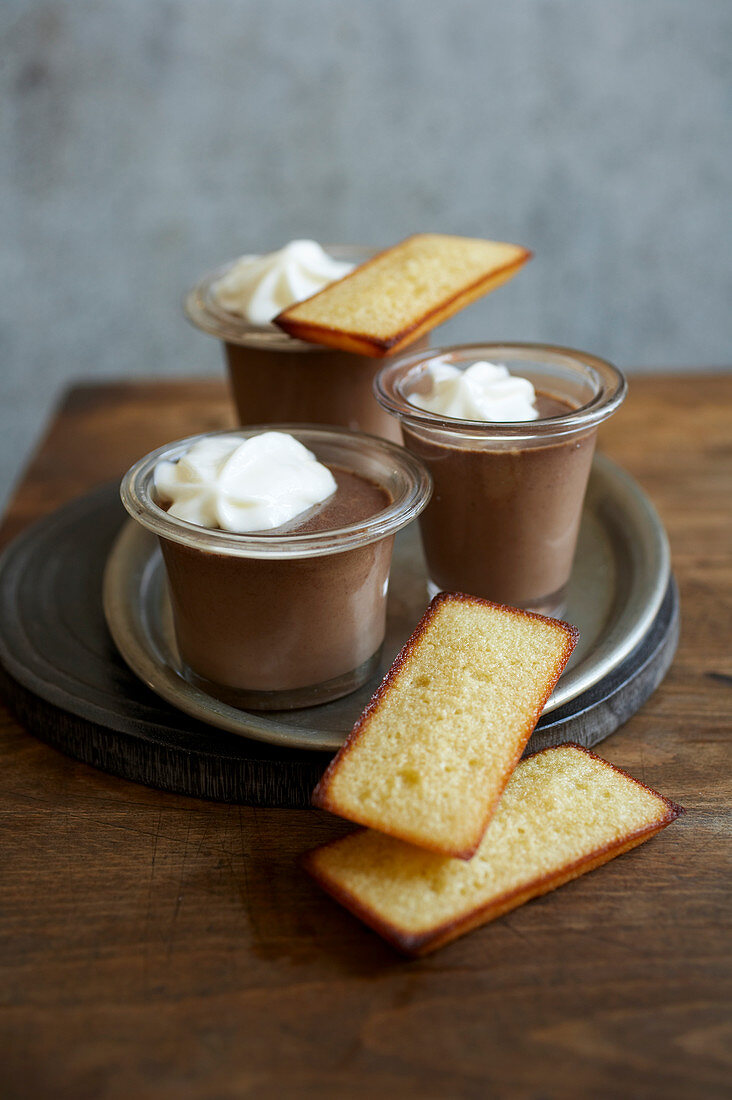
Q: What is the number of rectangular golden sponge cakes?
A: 3